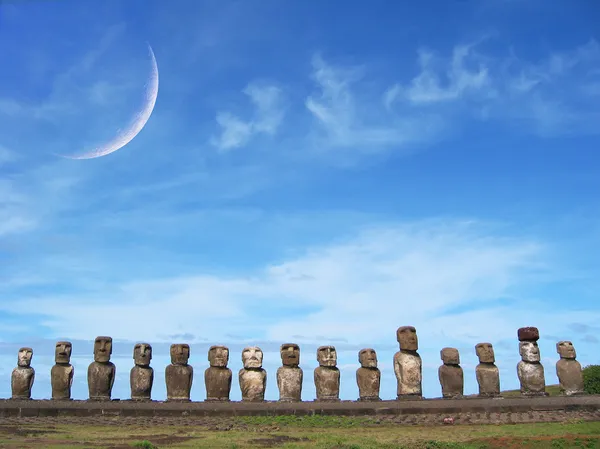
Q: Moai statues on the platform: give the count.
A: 15